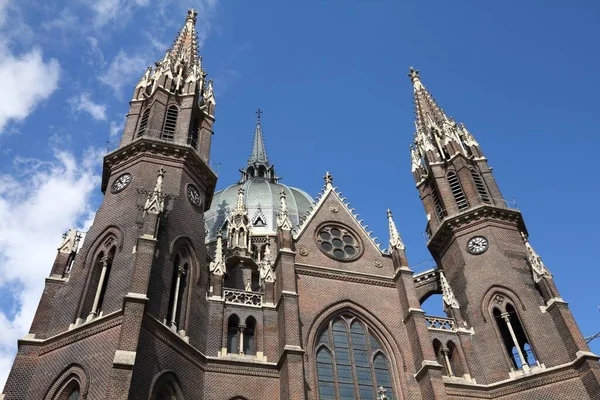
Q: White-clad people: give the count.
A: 0